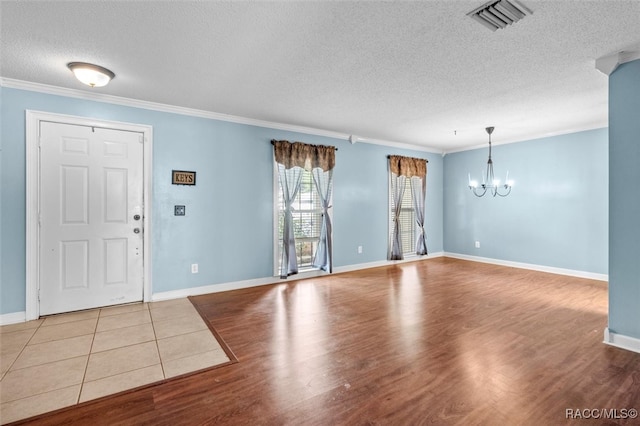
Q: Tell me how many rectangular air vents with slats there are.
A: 1